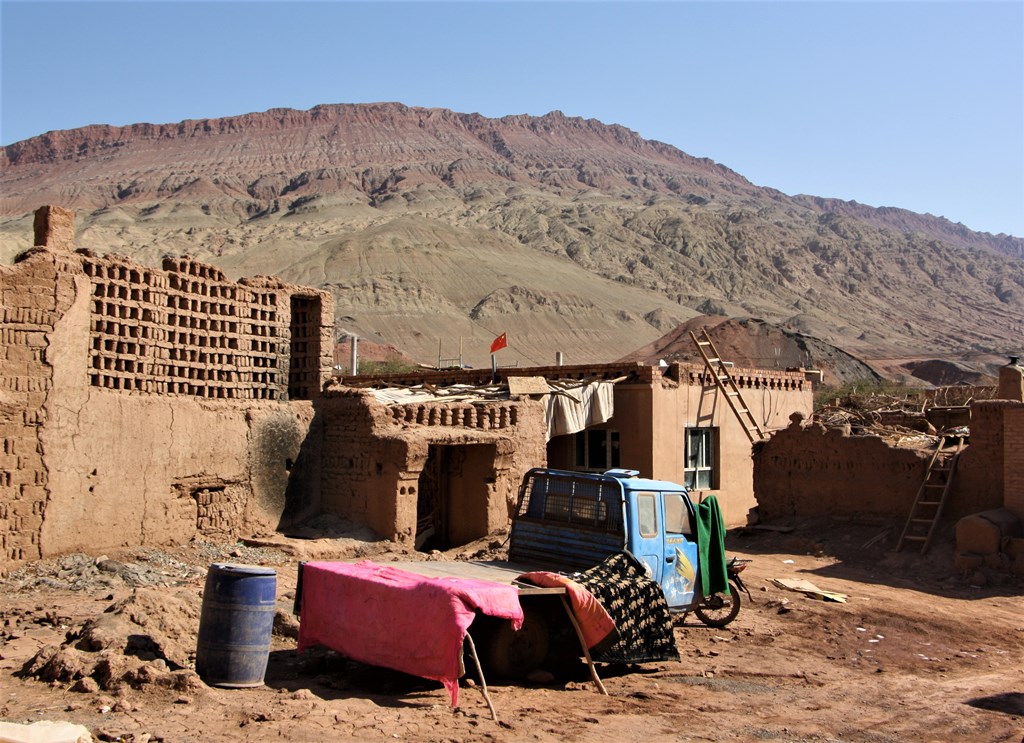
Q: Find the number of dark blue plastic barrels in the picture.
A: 1